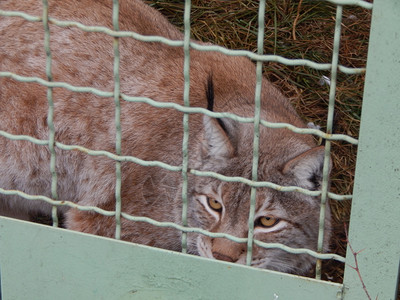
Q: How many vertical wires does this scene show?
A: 5